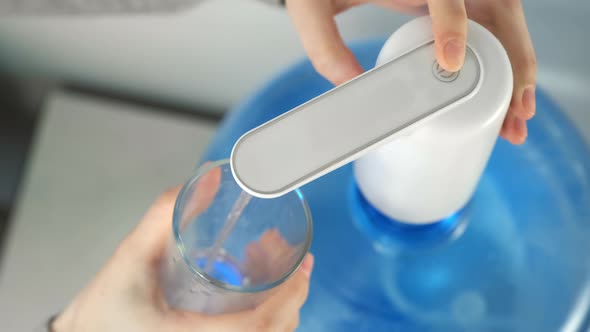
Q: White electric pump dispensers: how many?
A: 1